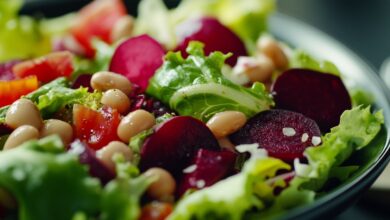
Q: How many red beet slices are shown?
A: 5